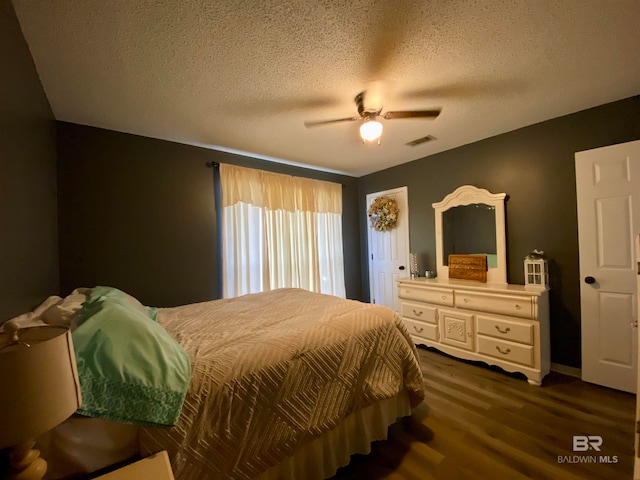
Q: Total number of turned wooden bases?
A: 1